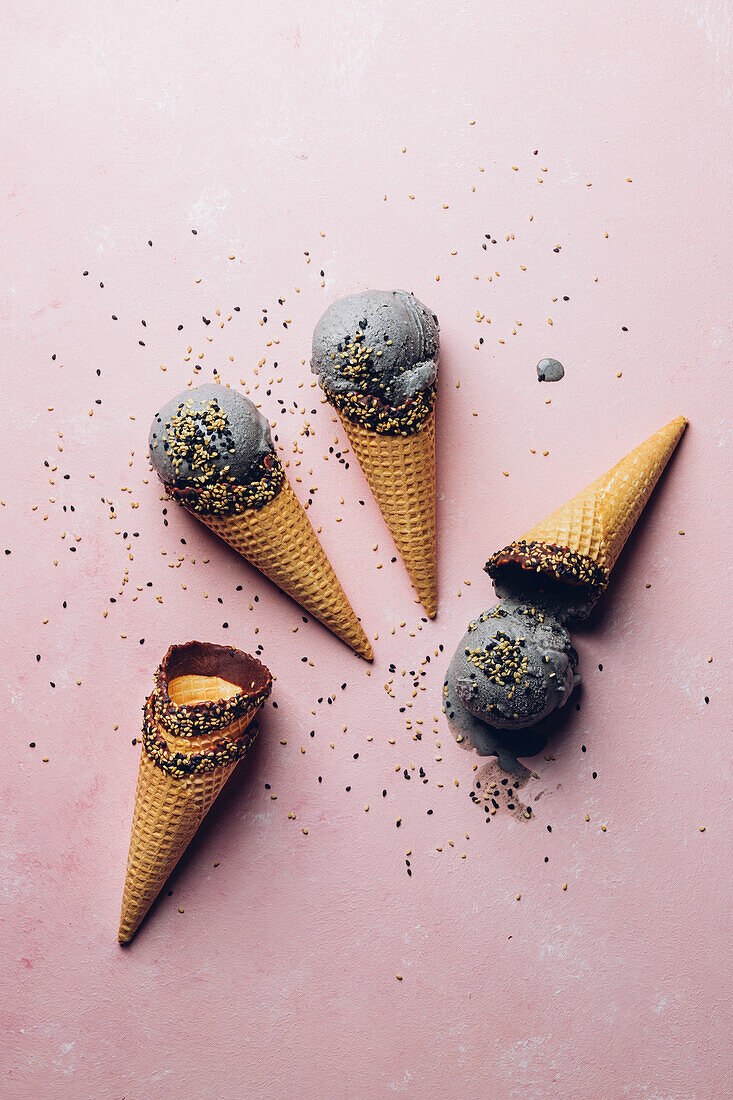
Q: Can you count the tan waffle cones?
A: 5